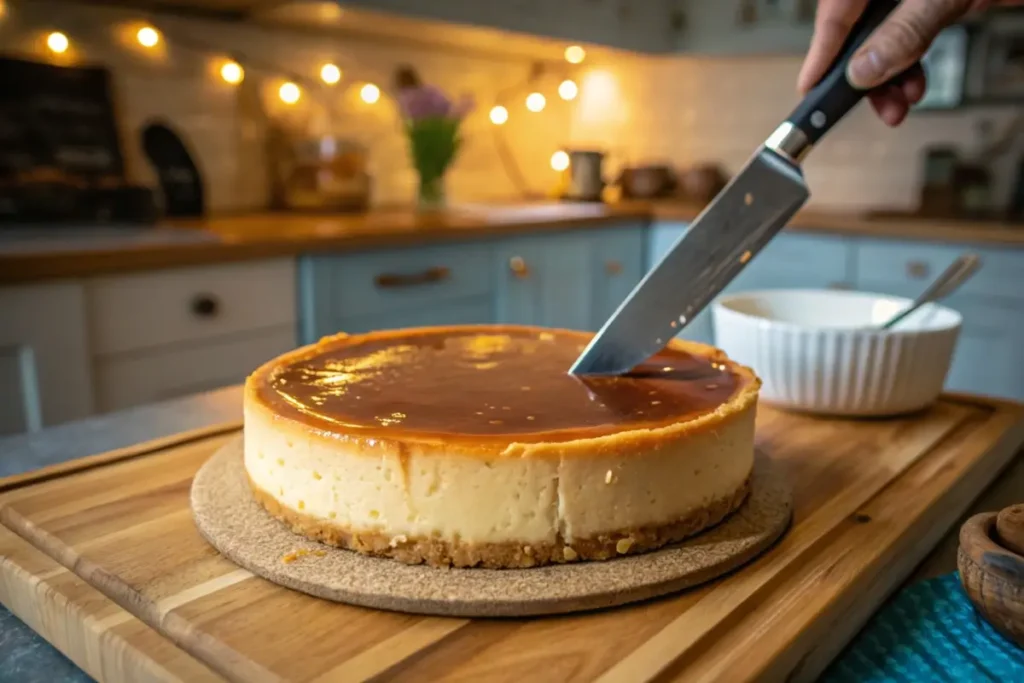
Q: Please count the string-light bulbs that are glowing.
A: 11